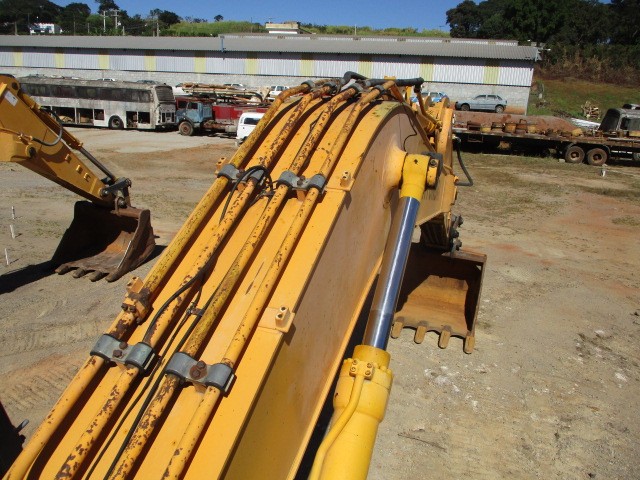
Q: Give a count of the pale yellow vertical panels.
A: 10